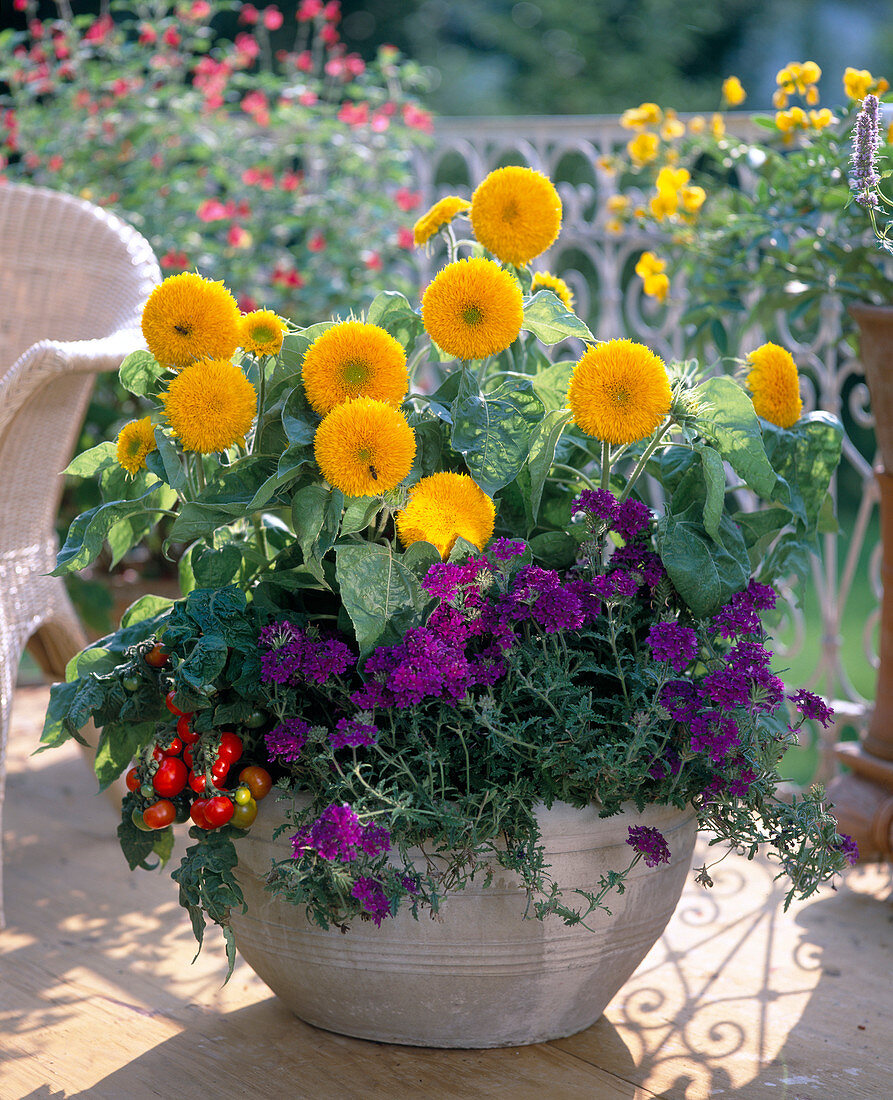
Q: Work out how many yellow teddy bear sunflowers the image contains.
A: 13